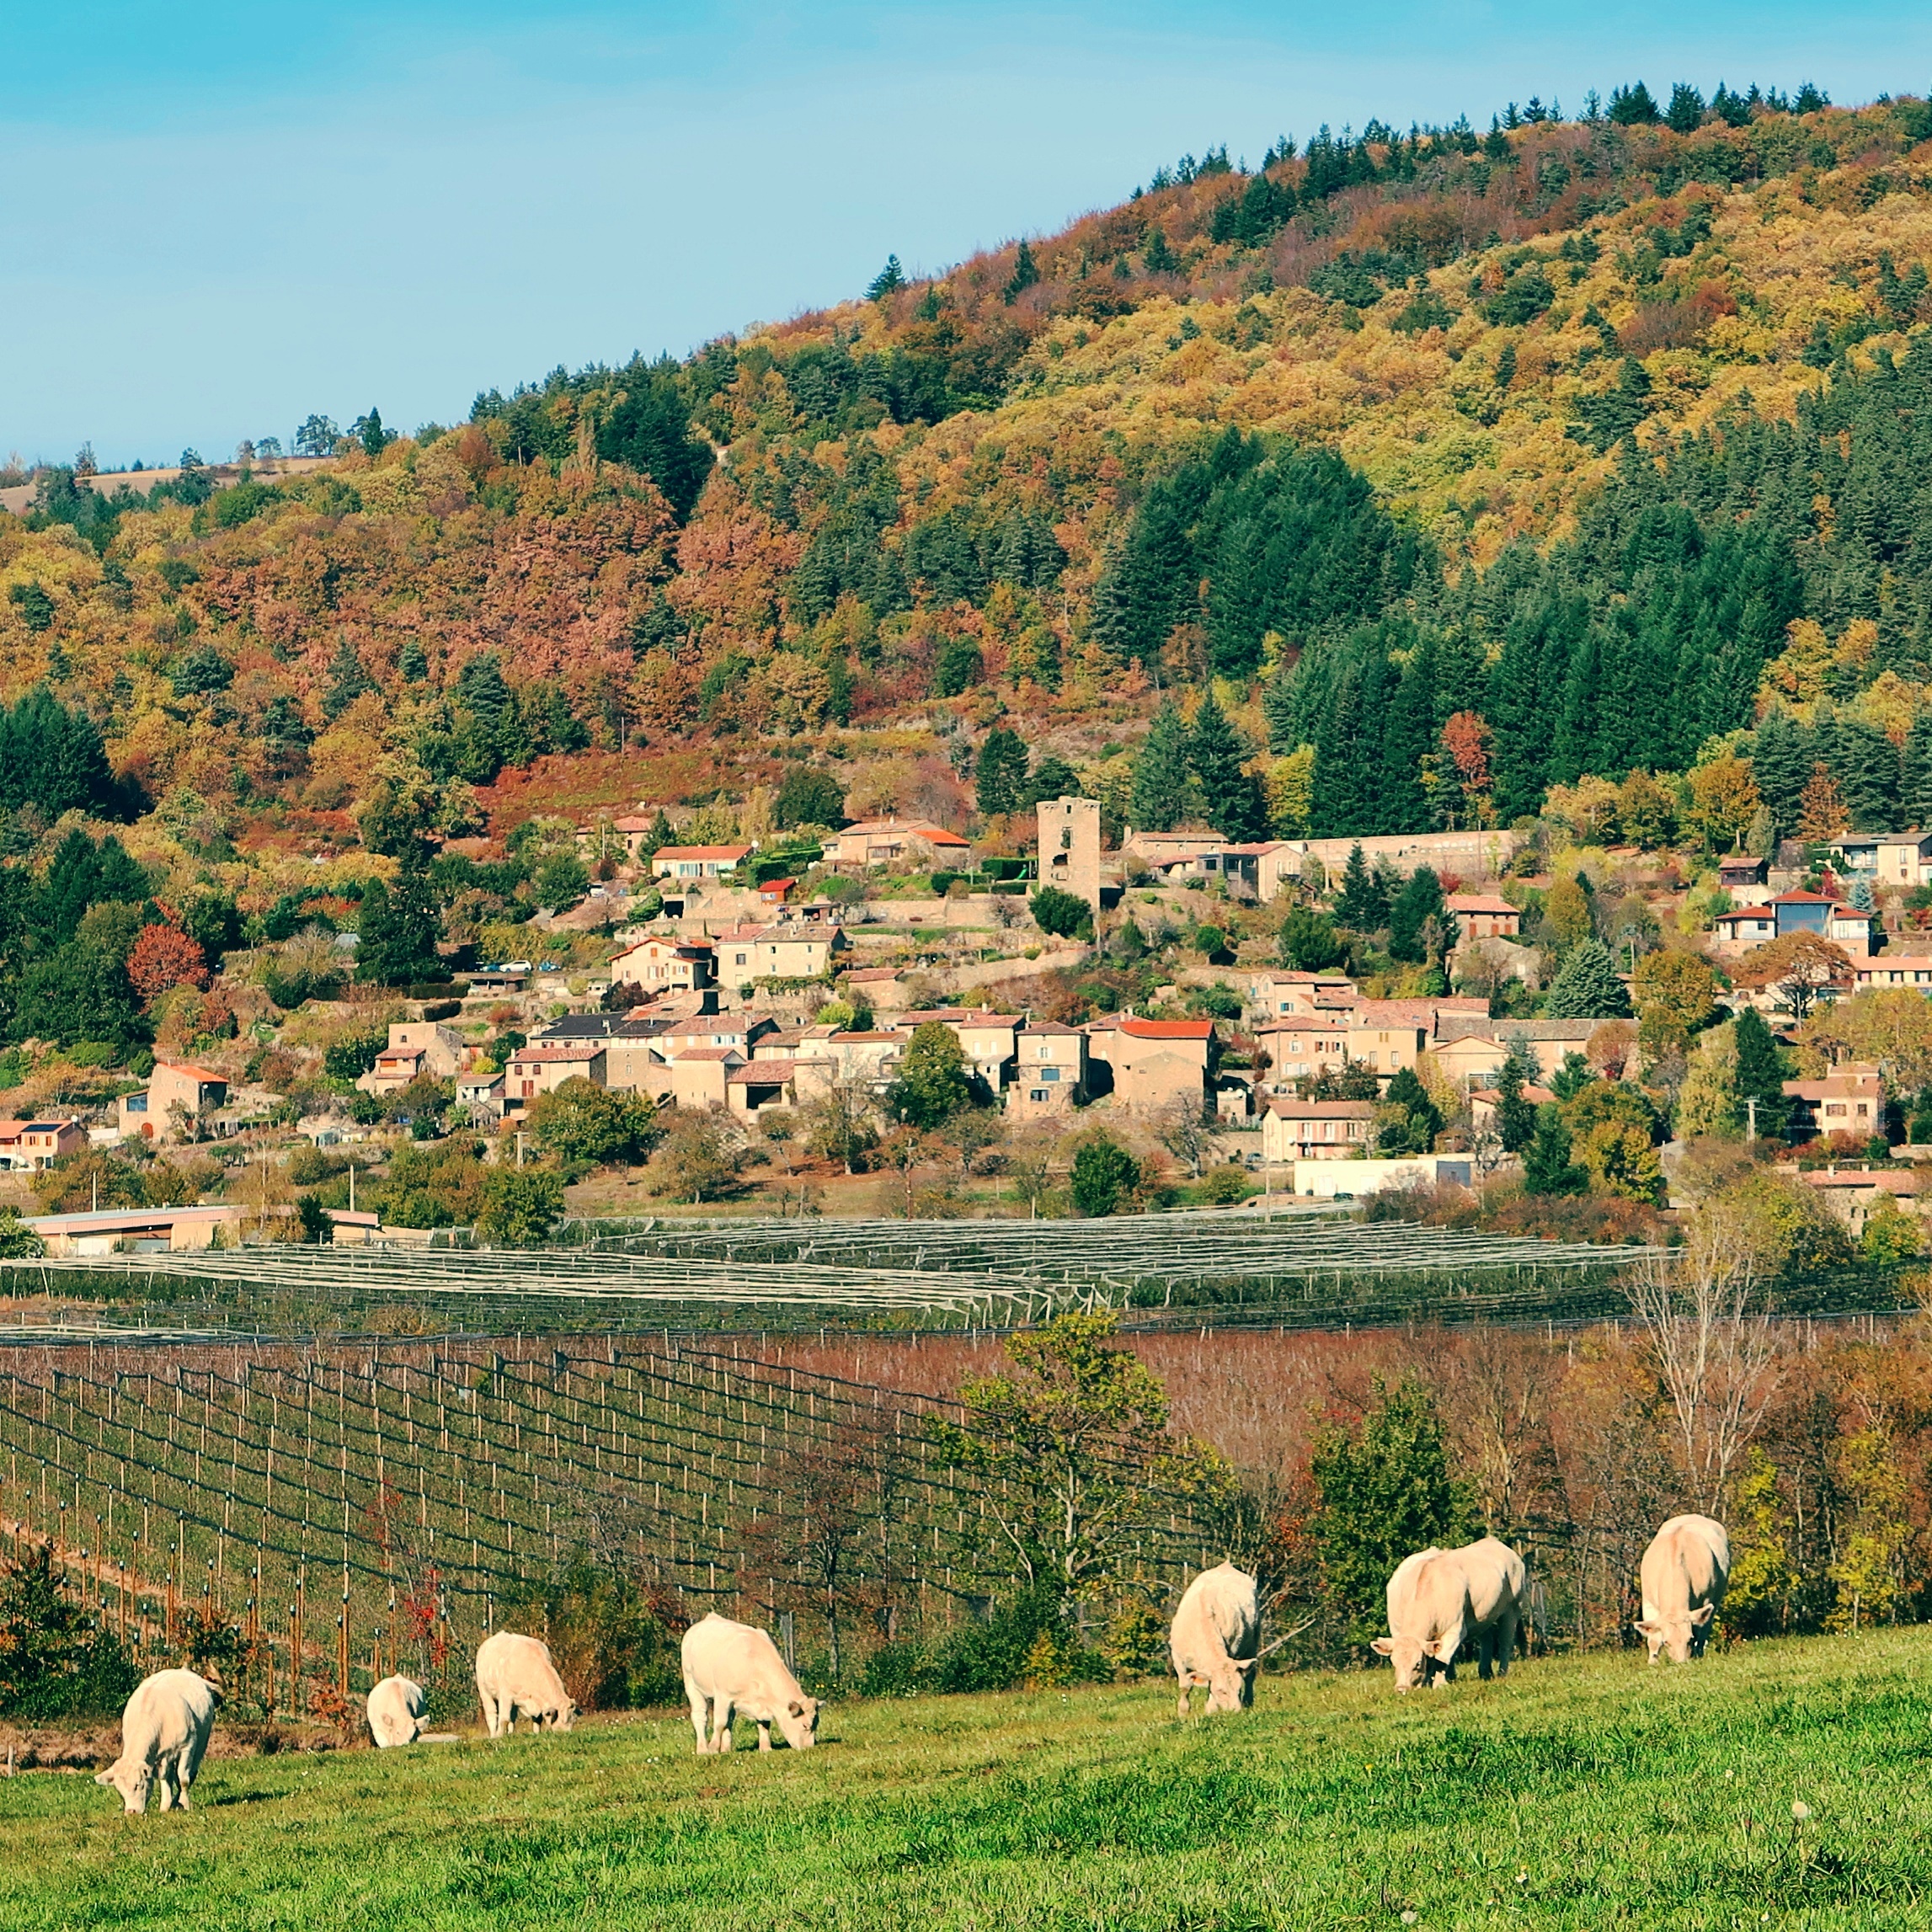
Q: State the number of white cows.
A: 7